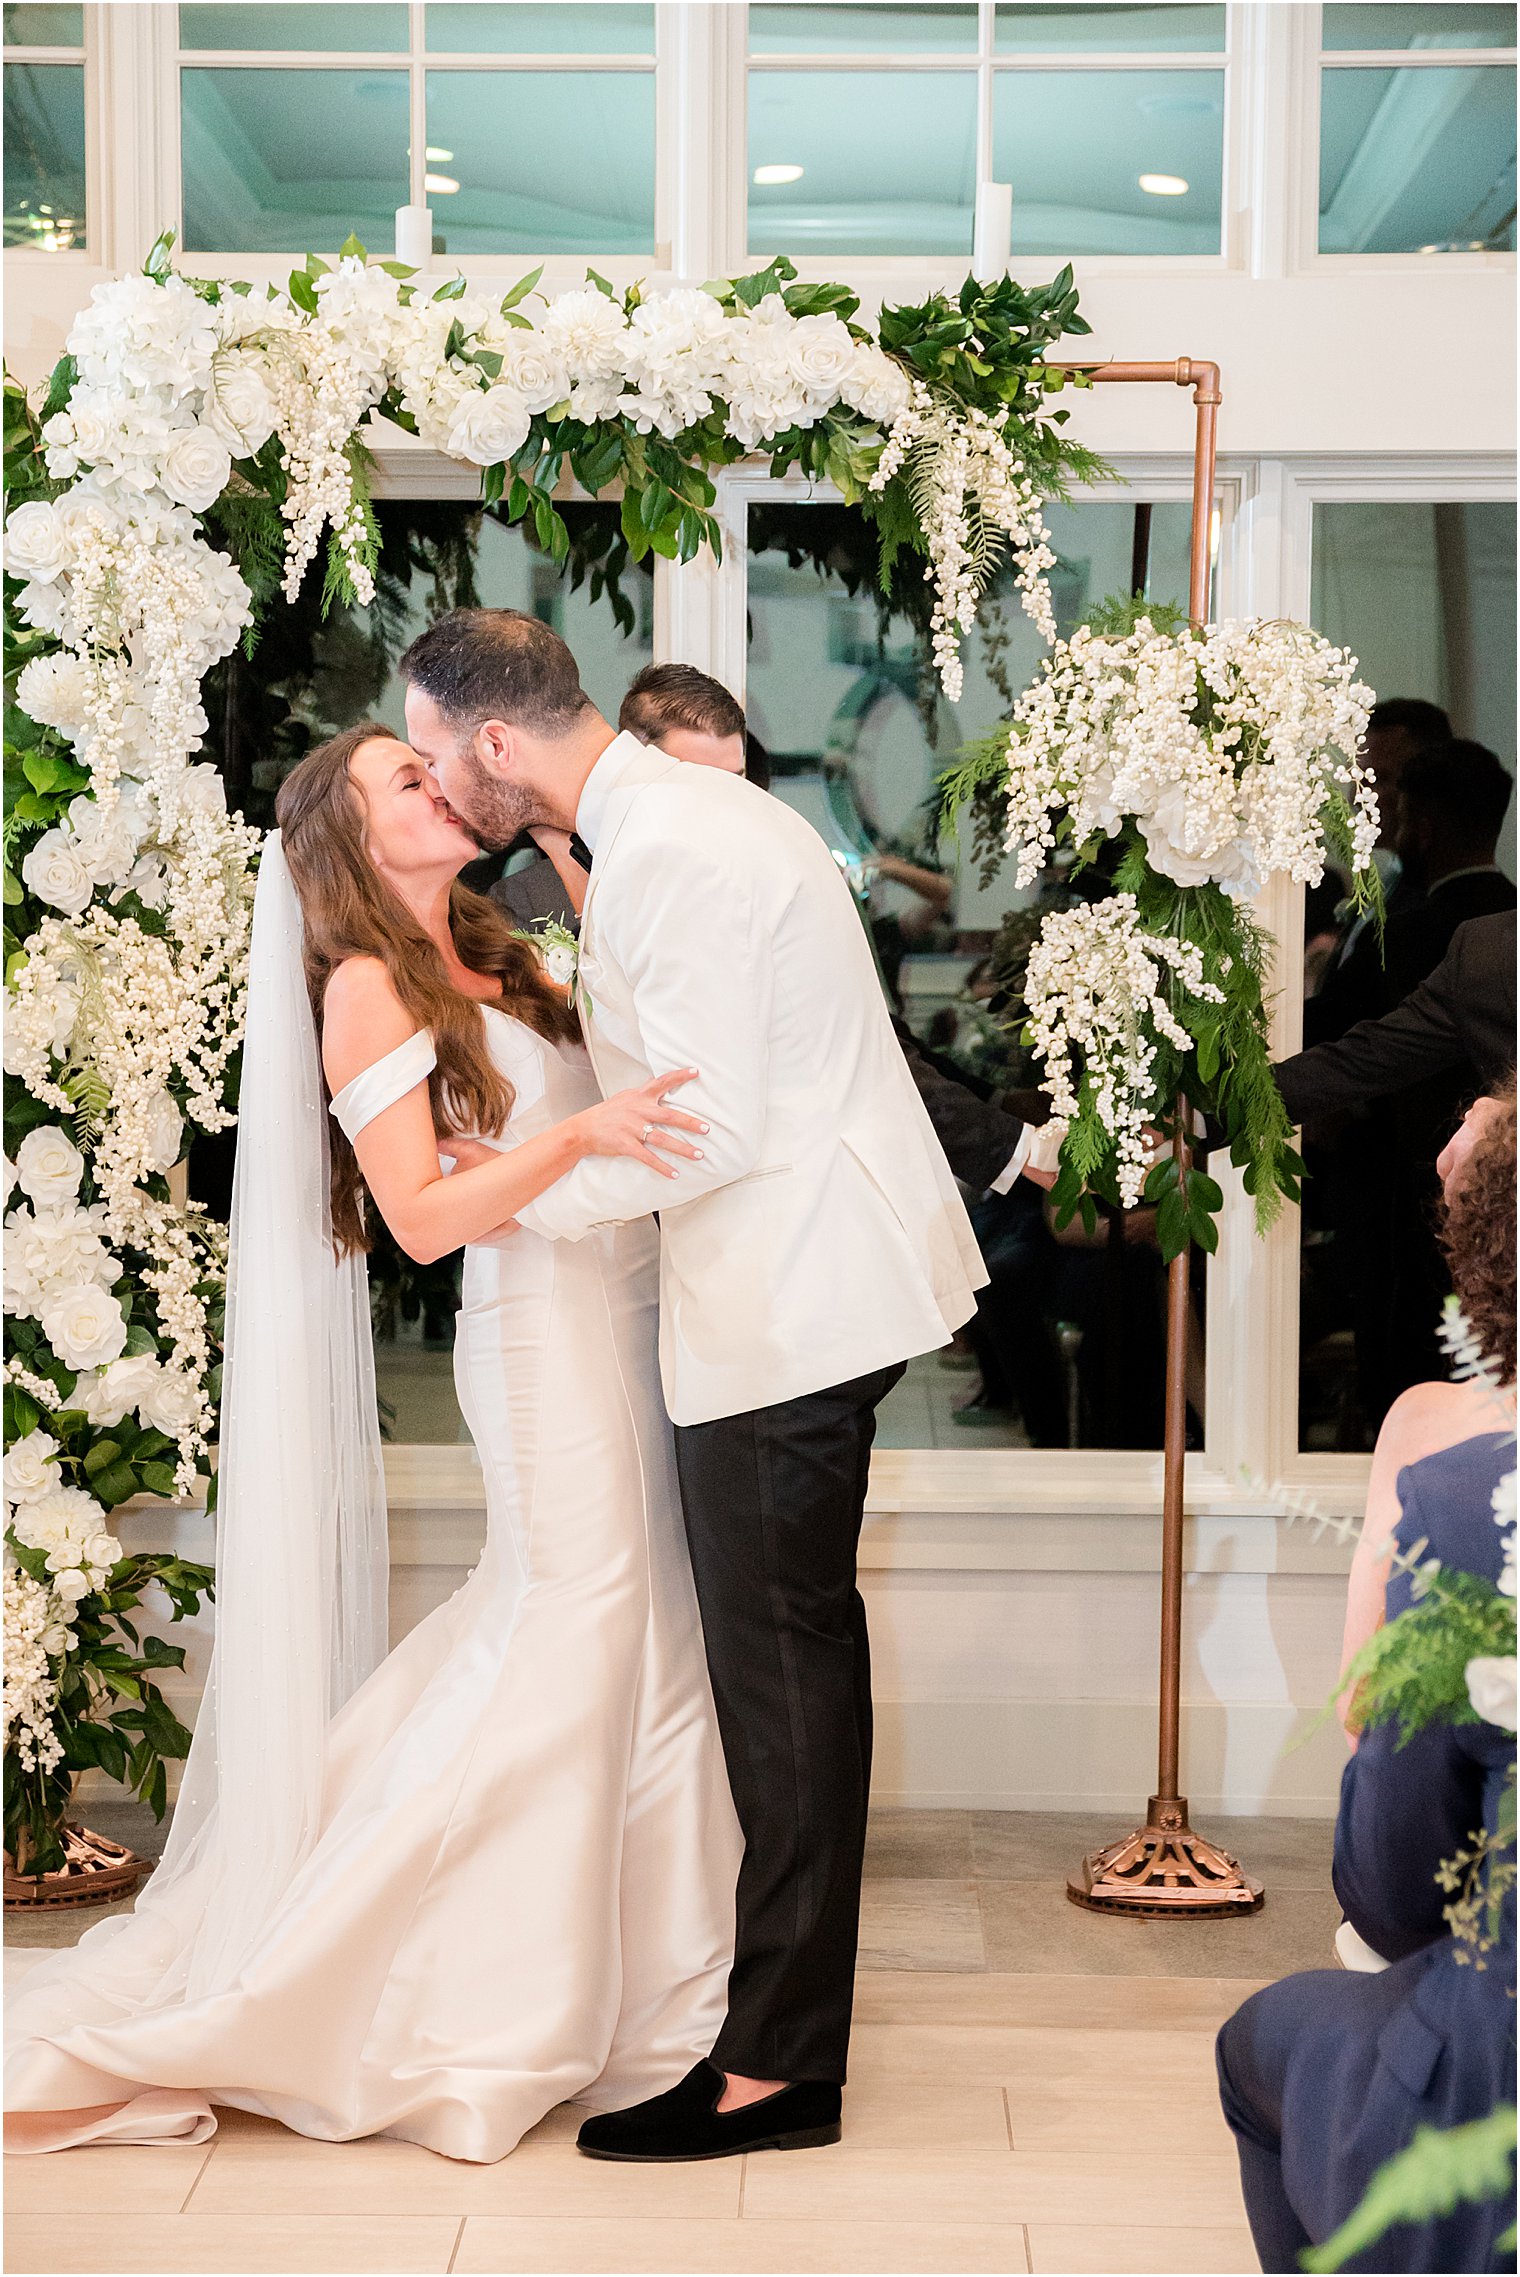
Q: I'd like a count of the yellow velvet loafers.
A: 0